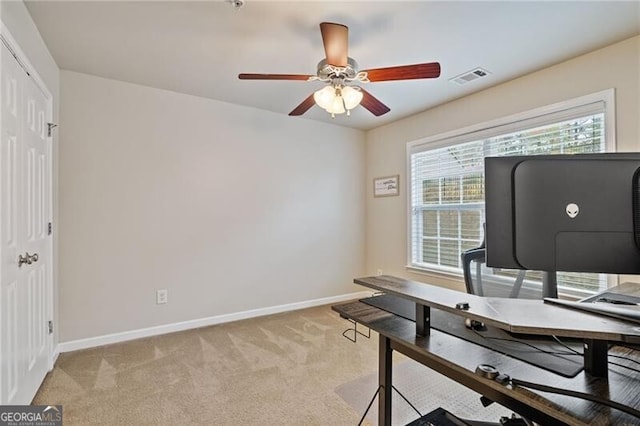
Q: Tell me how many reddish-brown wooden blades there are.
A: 5